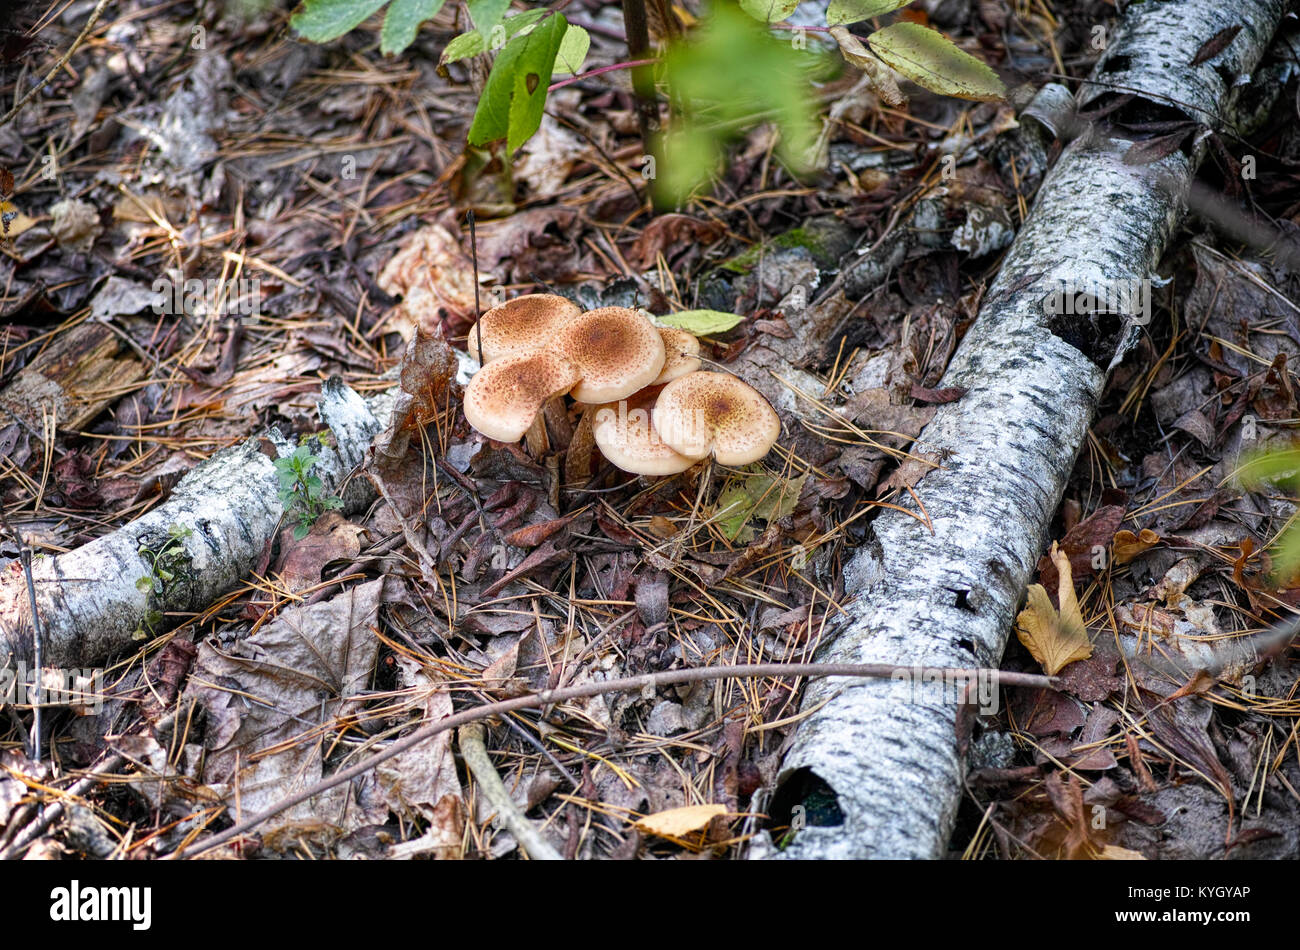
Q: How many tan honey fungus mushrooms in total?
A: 6